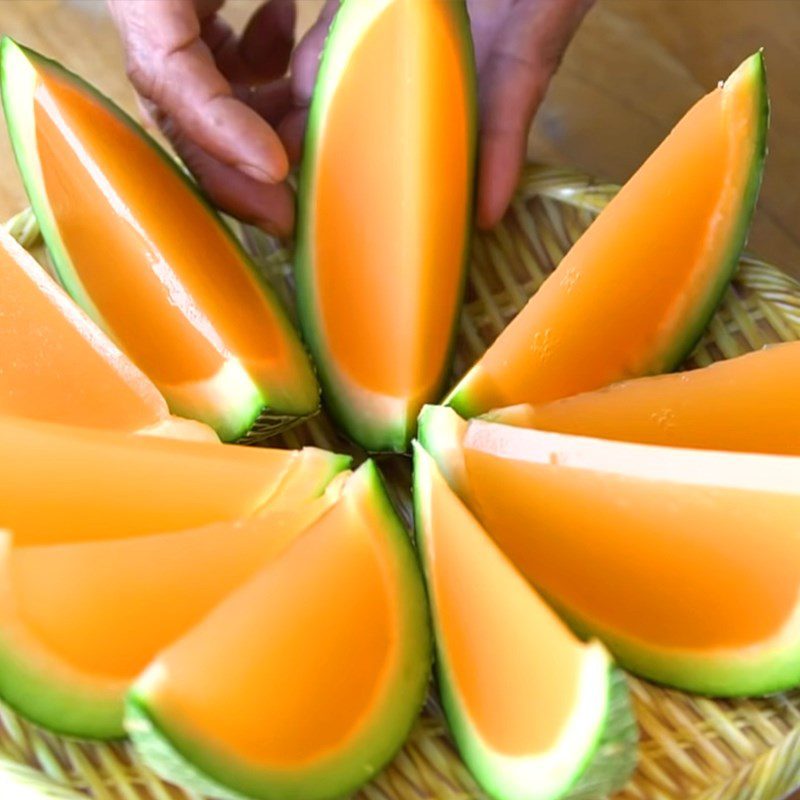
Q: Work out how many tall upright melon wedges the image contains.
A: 3